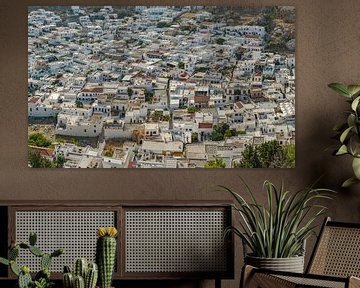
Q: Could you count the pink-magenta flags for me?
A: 0